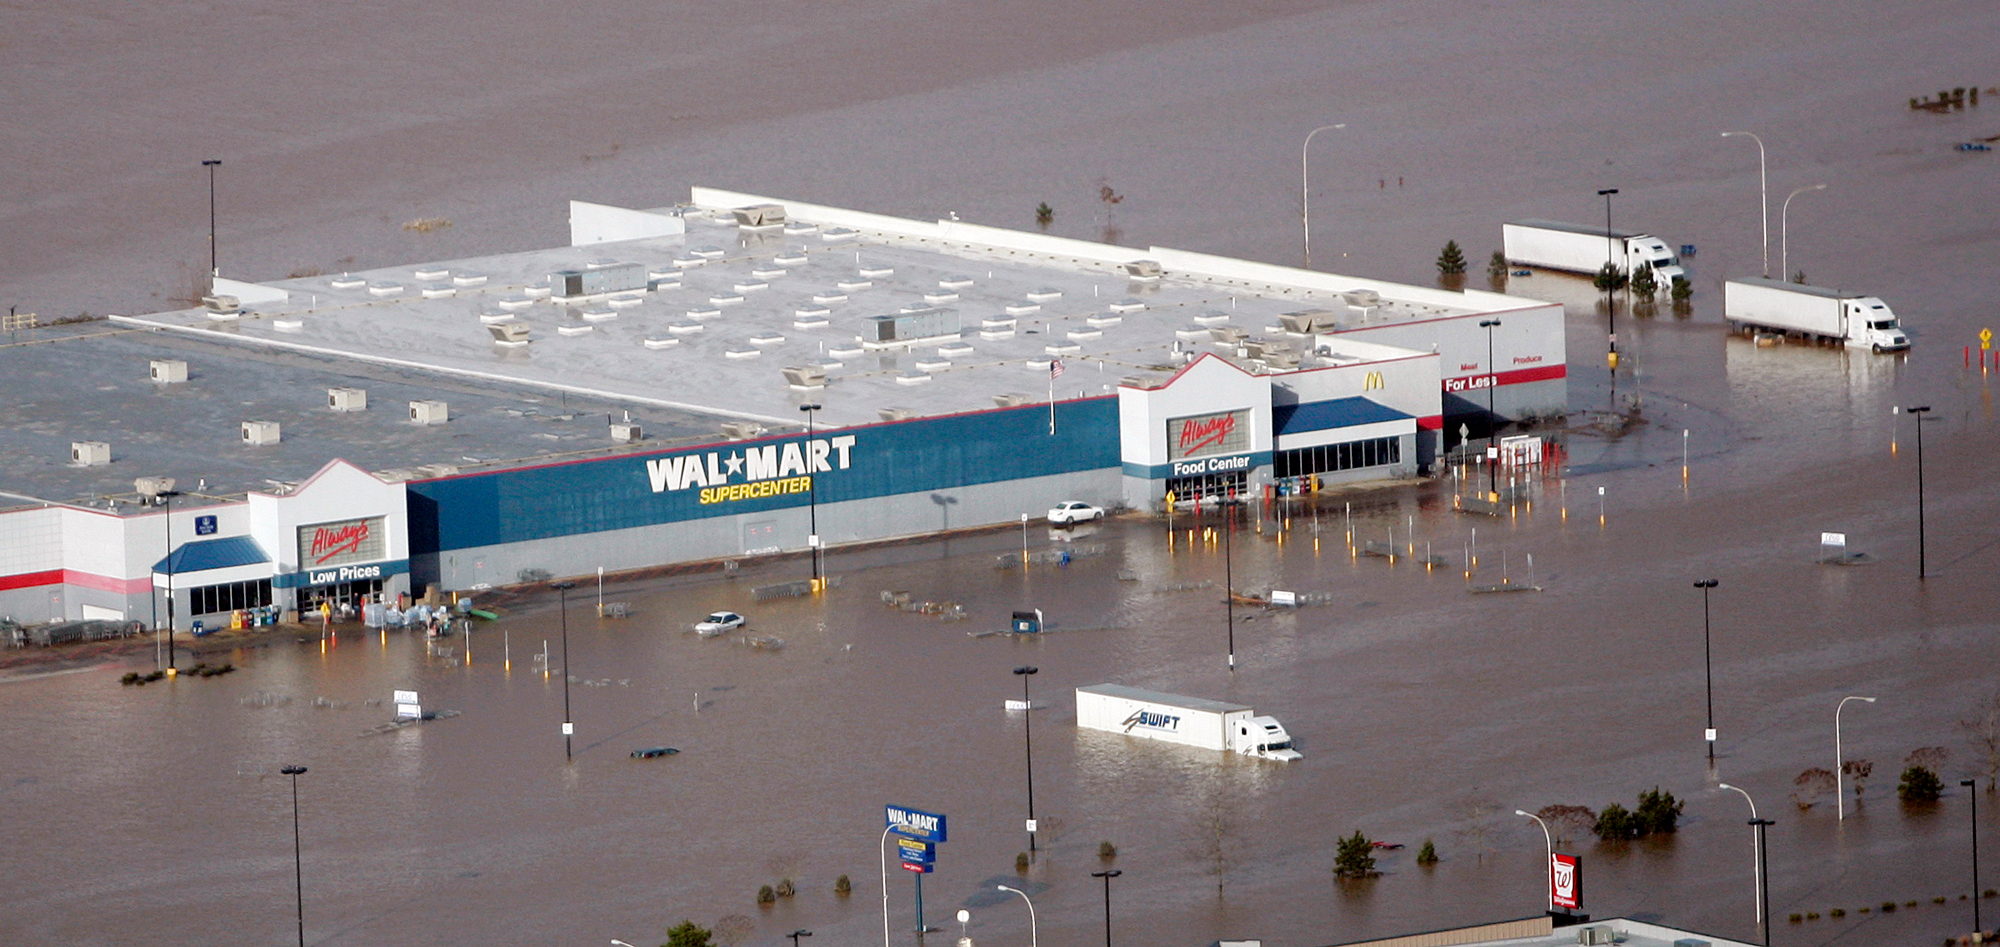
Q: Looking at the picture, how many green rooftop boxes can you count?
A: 2